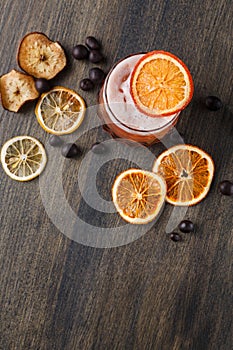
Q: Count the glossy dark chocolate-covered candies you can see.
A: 13